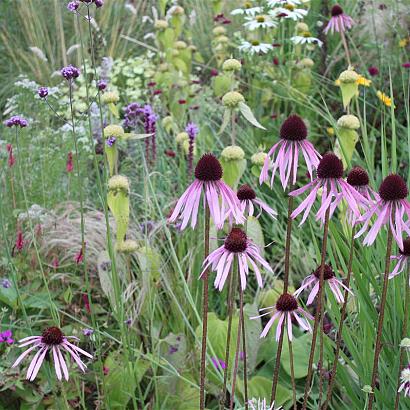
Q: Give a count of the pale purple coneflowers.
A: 12